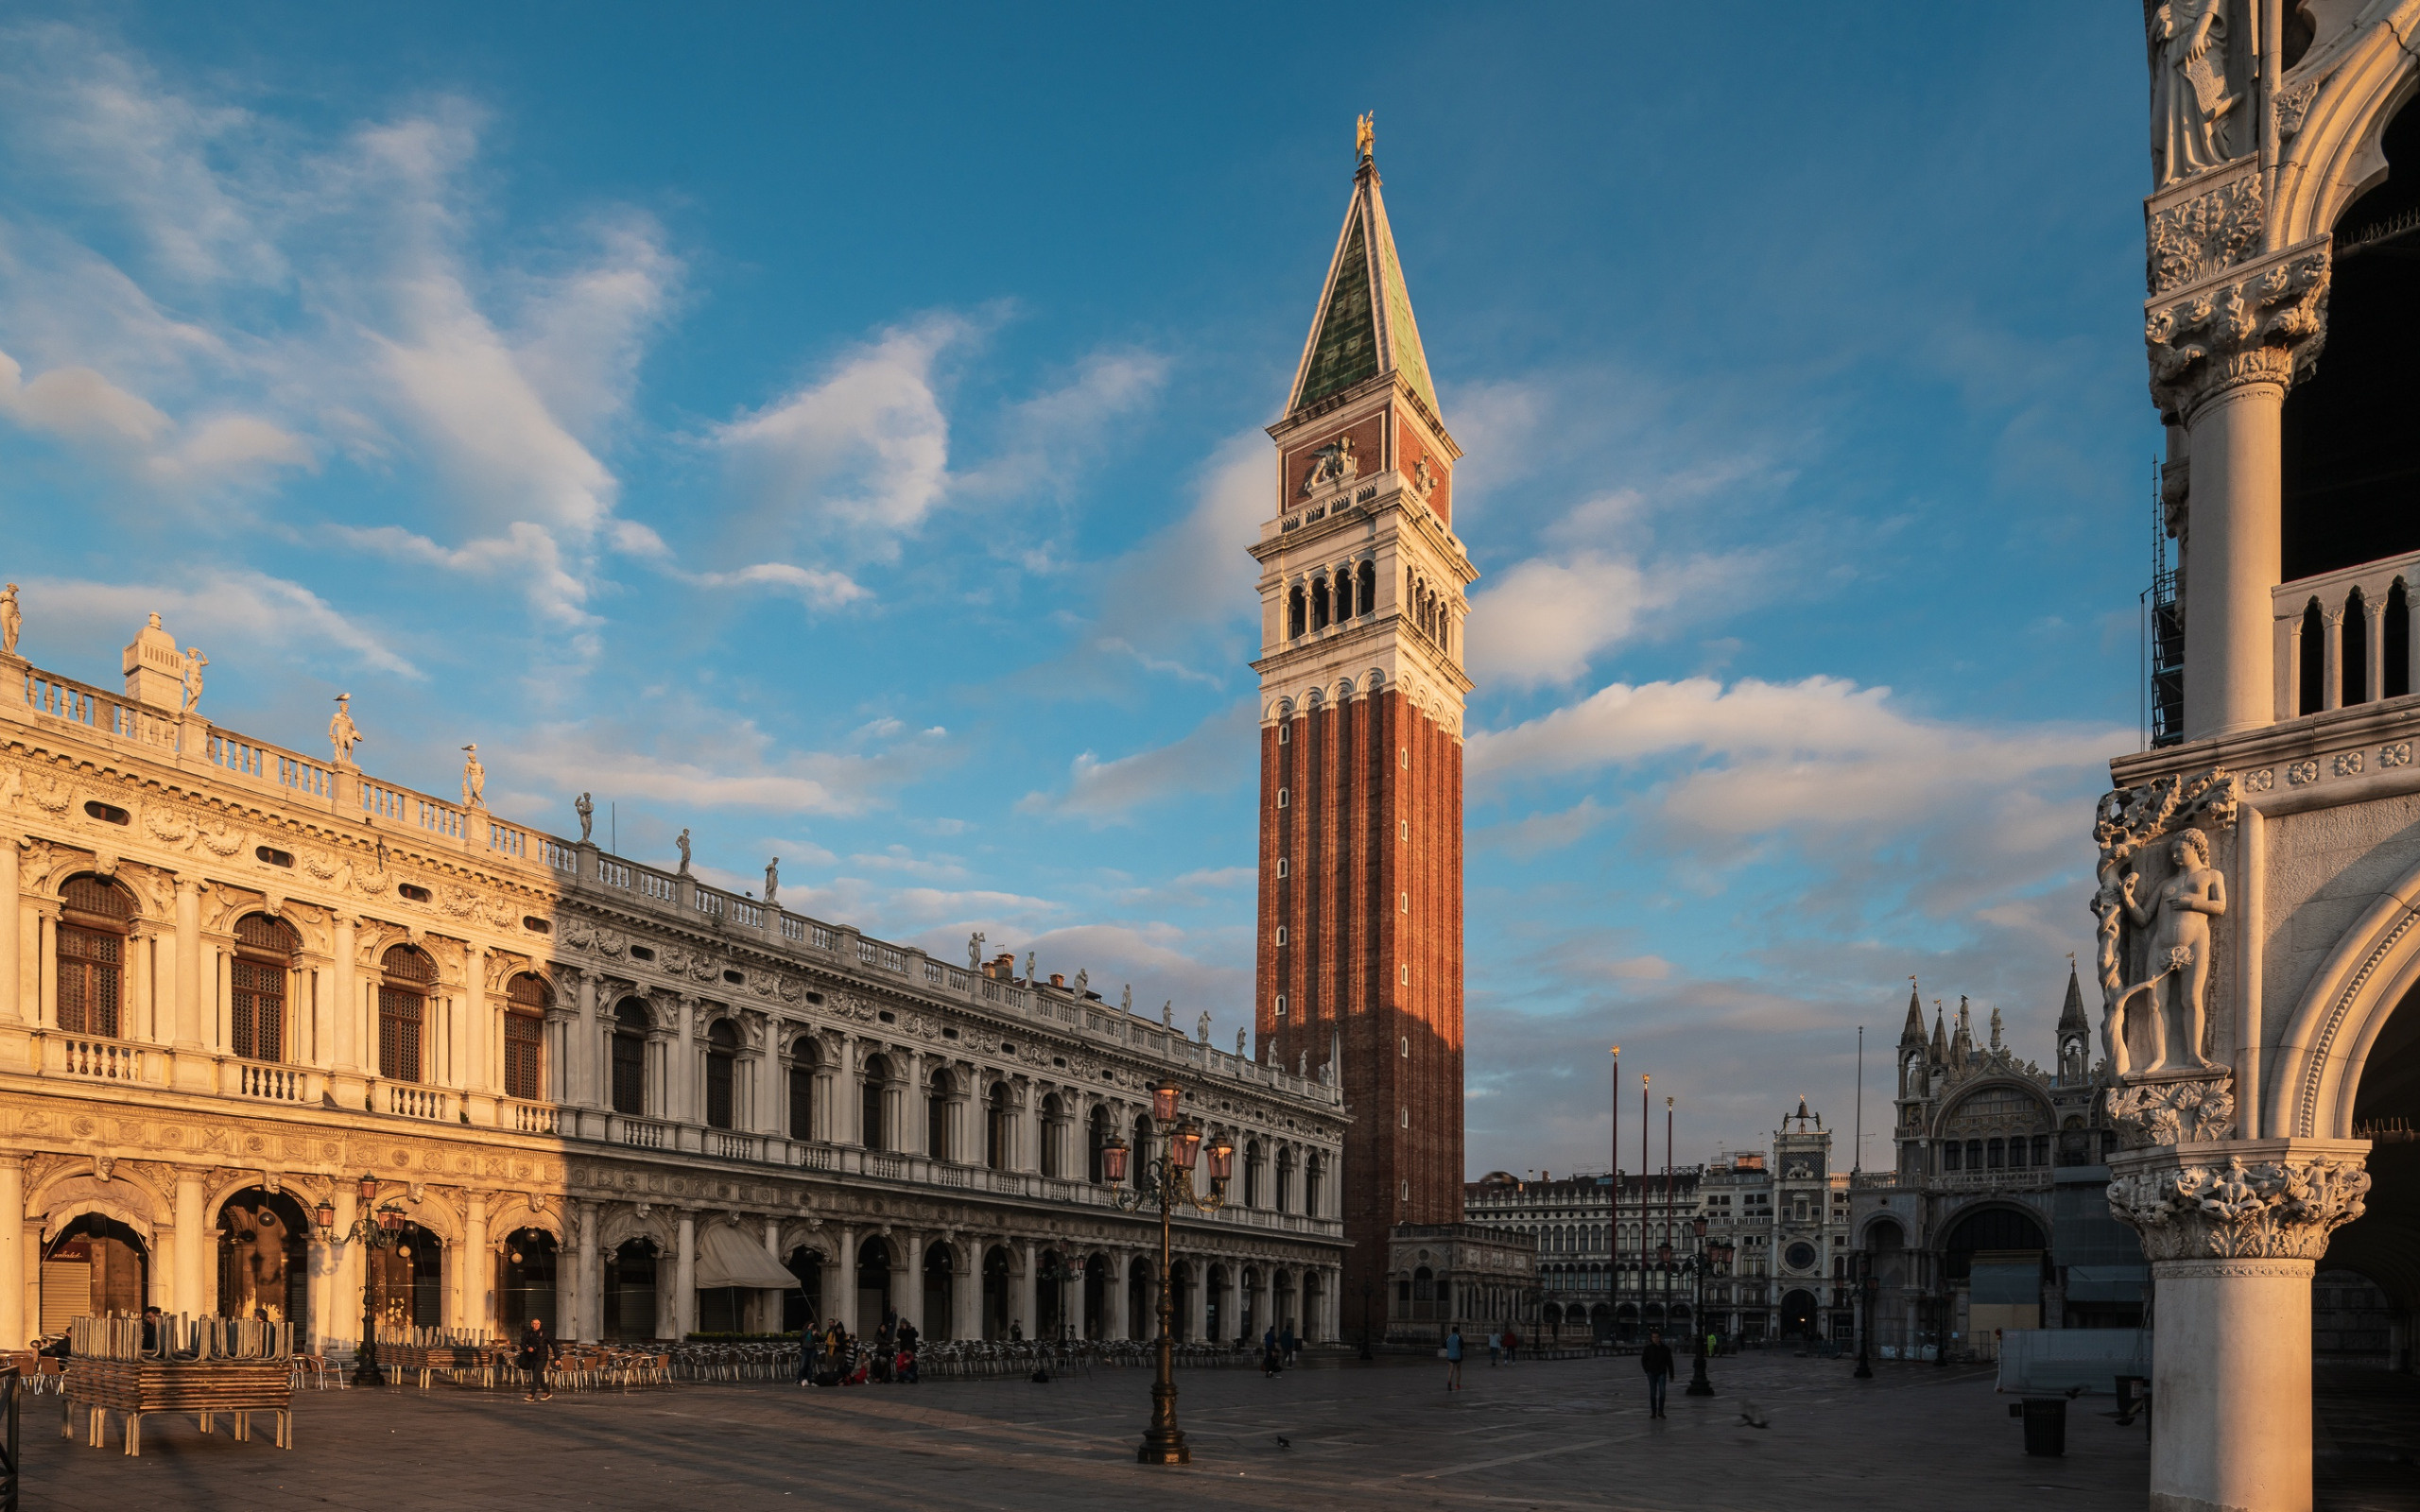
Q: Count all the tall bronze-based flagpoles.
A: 3